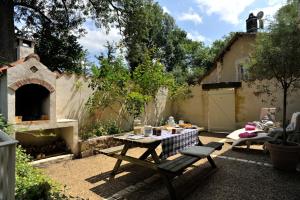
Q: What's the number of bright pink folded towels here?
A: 2